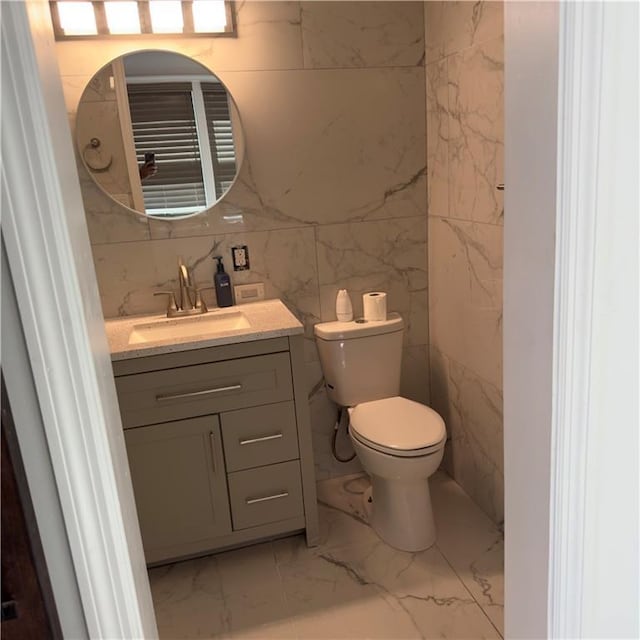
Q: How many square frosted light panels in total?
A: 4